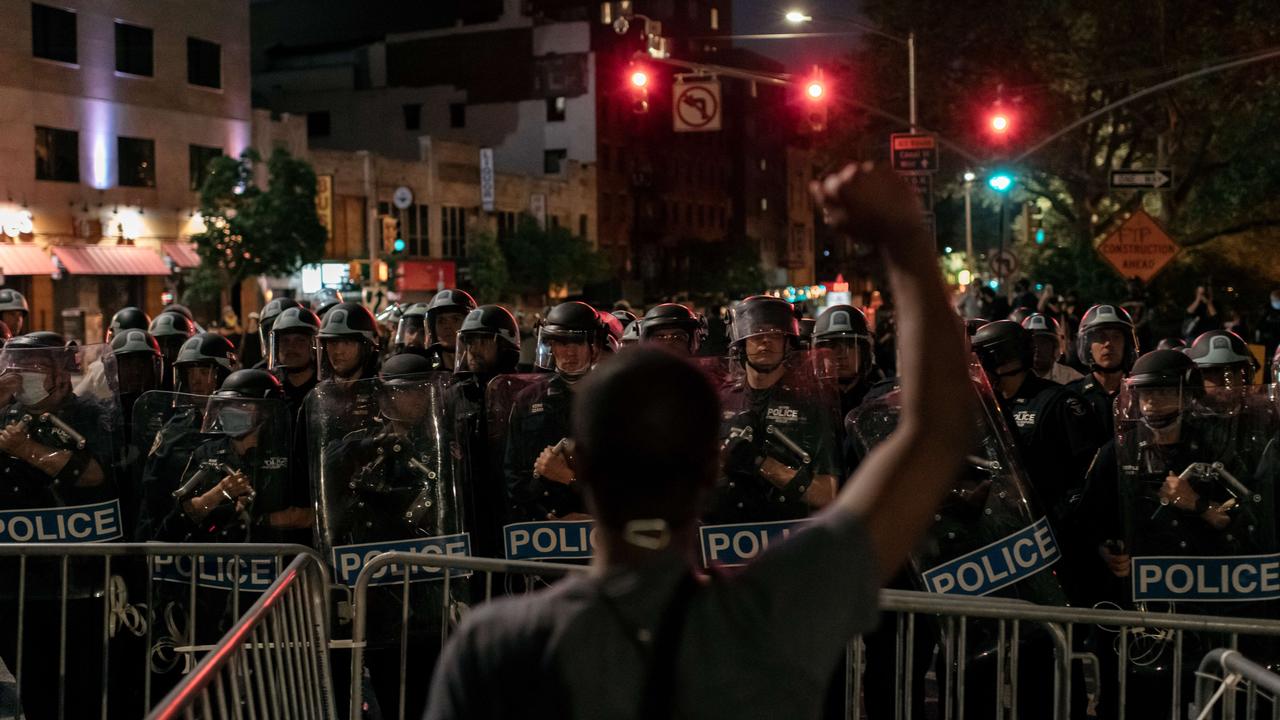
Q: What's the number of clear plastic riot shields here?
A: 7